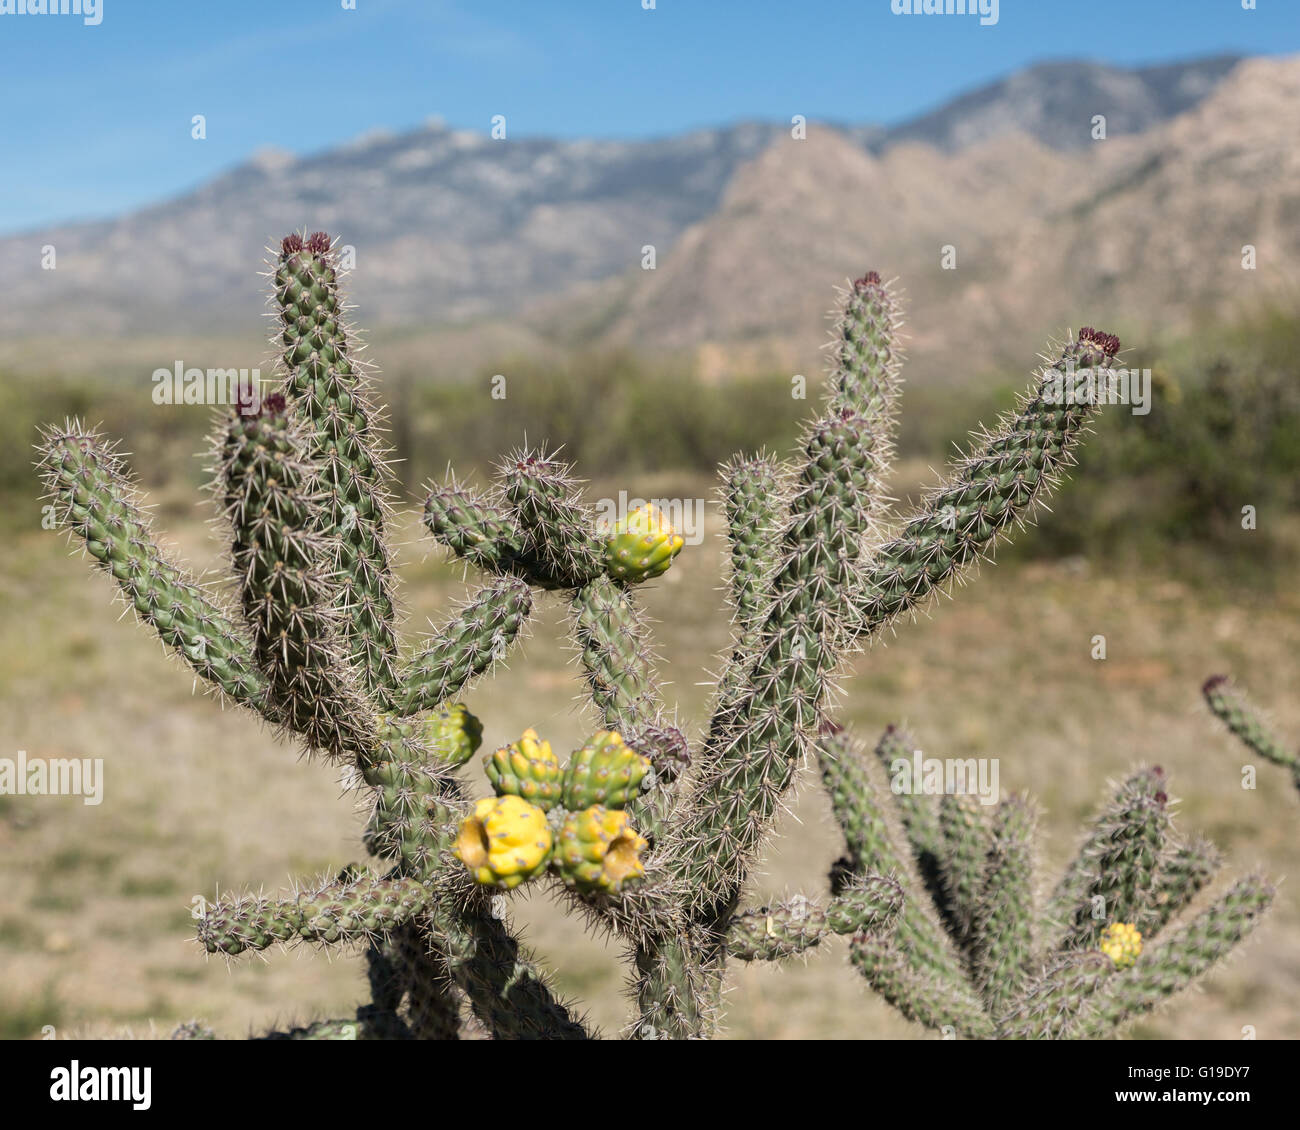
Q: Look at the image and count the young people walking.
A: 0